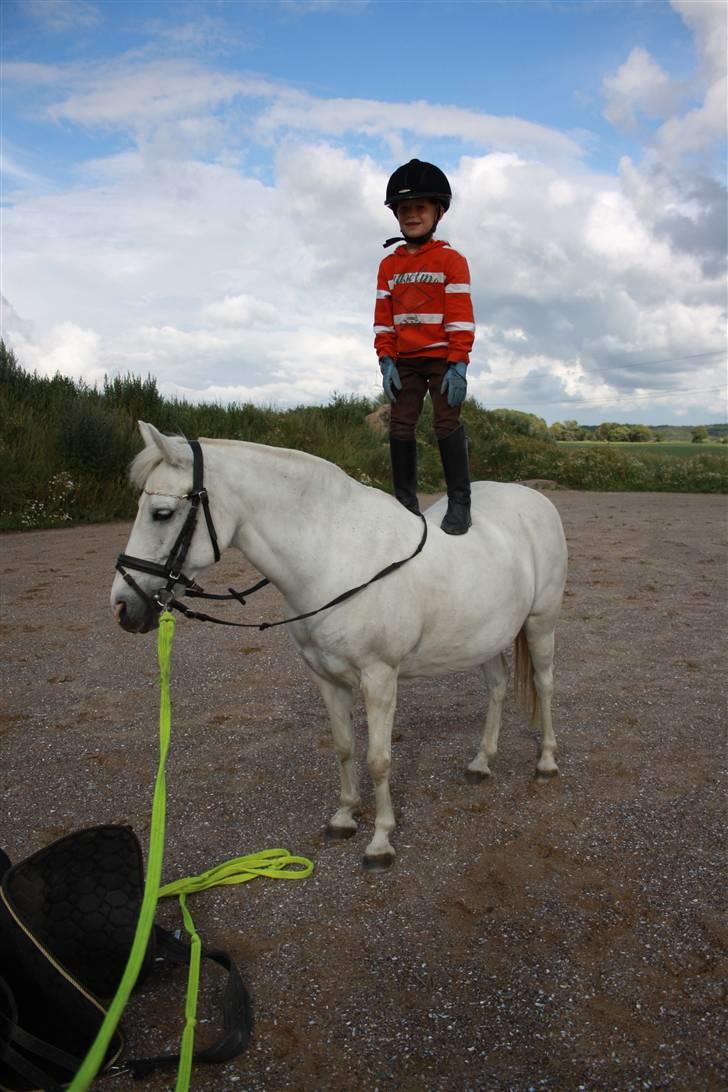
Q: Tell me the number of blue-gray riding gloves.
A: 2